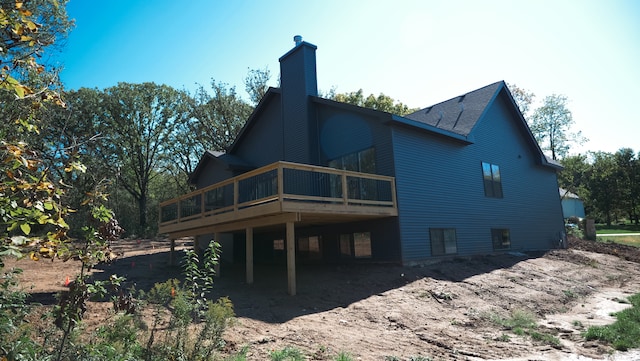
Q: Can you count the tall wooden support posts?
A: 5